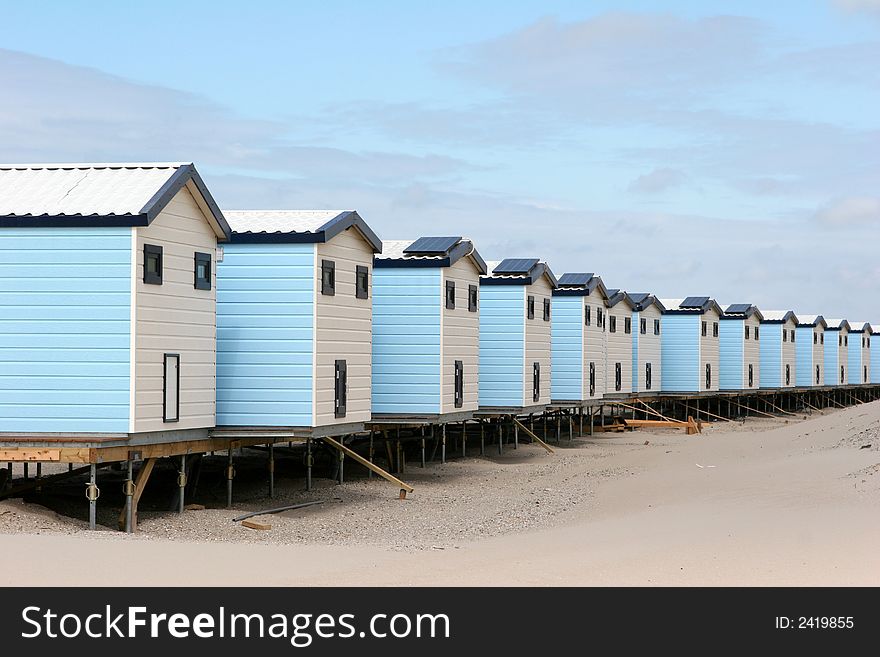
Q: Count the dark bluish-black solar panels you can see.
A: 7